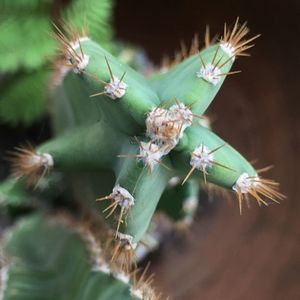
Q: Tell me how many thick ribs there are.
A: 5